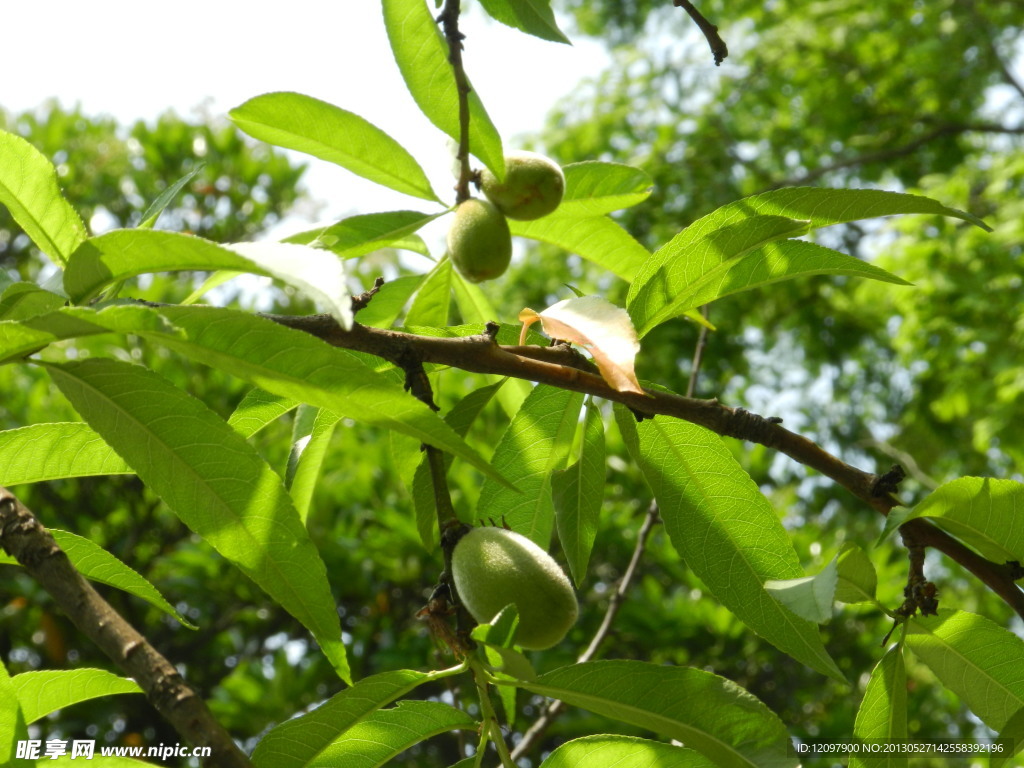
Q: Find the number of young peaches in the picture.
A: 3